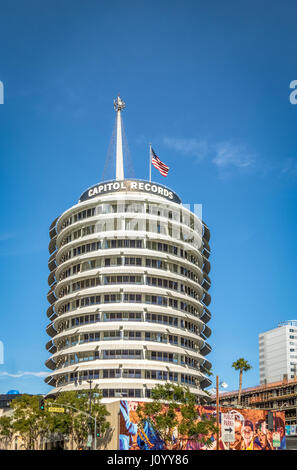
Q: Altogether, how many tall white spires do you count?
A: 1